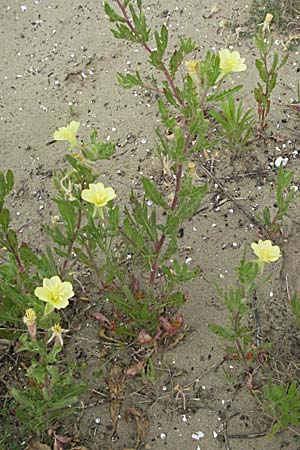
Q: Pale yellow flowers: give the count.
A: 5